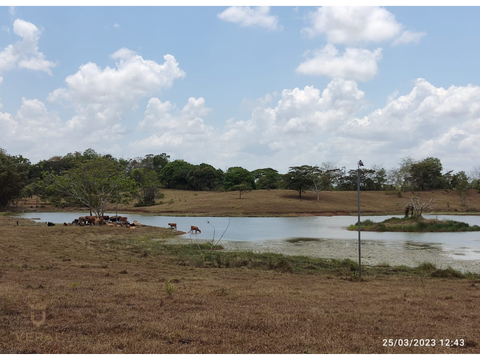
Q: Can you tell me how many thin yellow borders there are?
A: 0